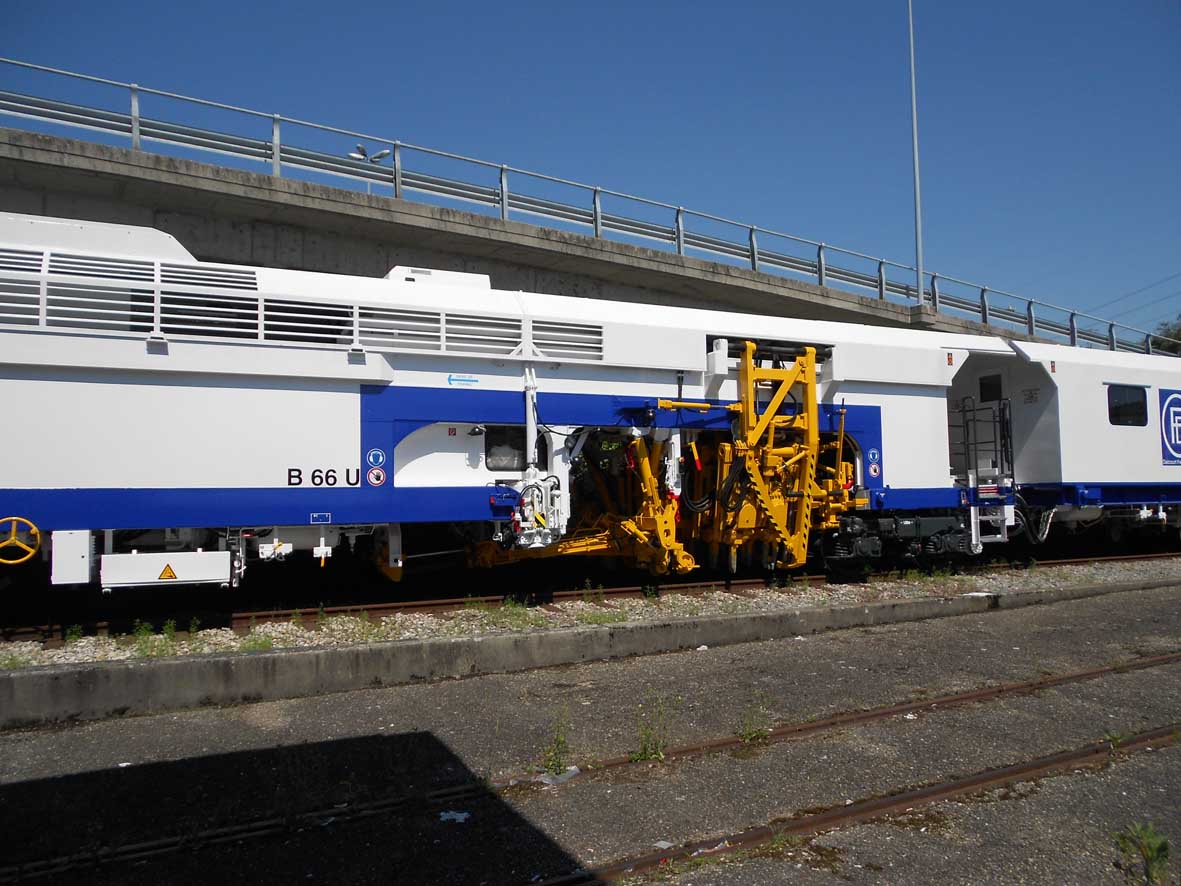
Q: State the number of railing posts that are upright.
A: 15